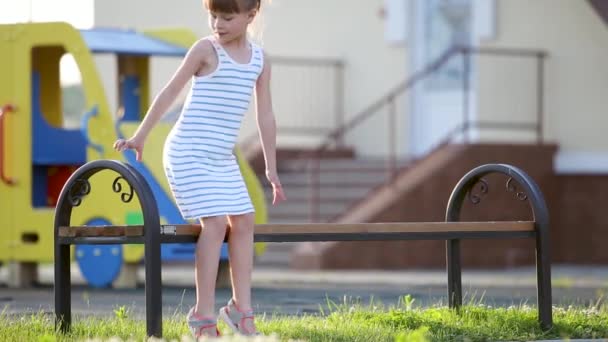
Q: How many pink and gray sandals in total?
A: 2